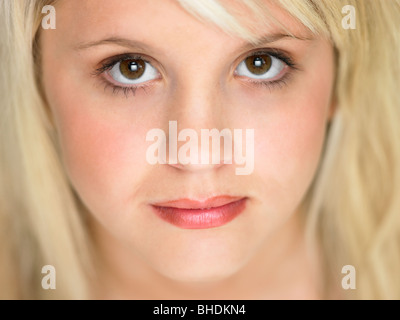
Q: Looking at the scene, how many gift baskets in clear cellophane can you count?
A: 0